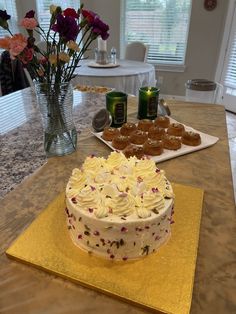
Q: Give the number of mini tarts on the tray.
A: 12